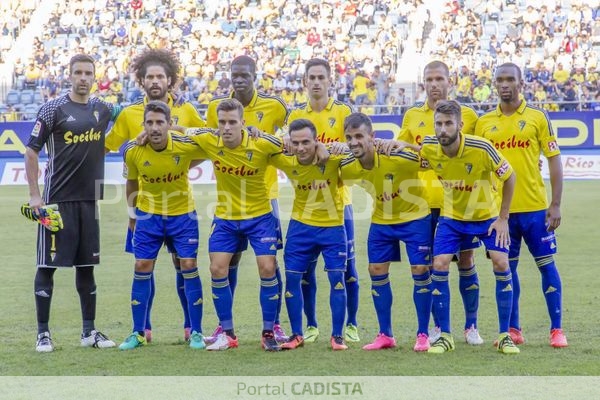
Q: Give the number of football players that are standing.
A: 11